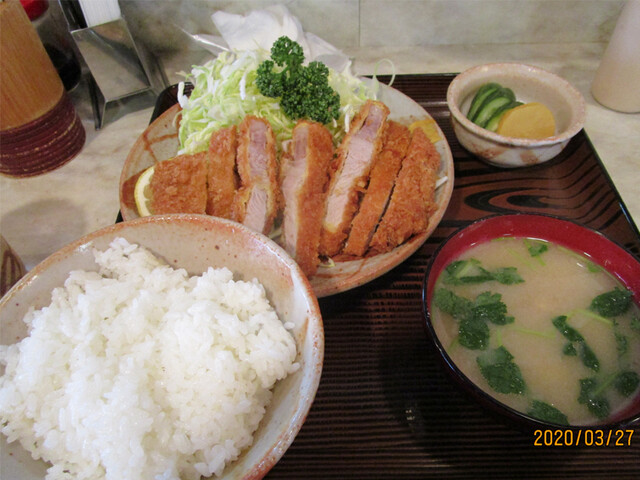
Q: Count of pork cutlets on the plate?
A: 7